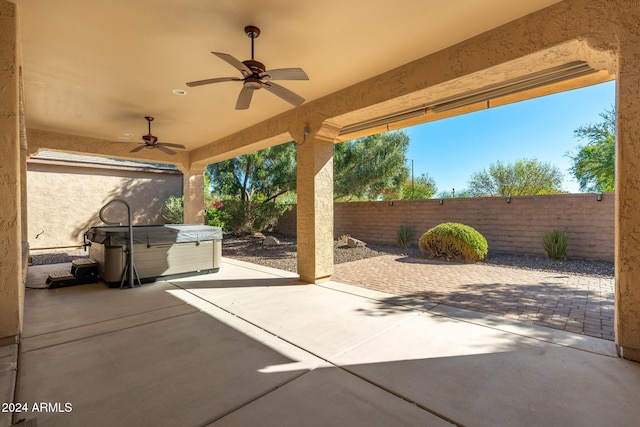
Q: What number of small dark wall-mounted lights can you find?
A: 4